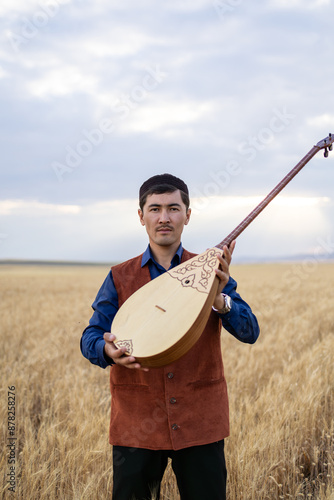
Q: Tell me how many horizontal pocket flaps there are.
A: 2